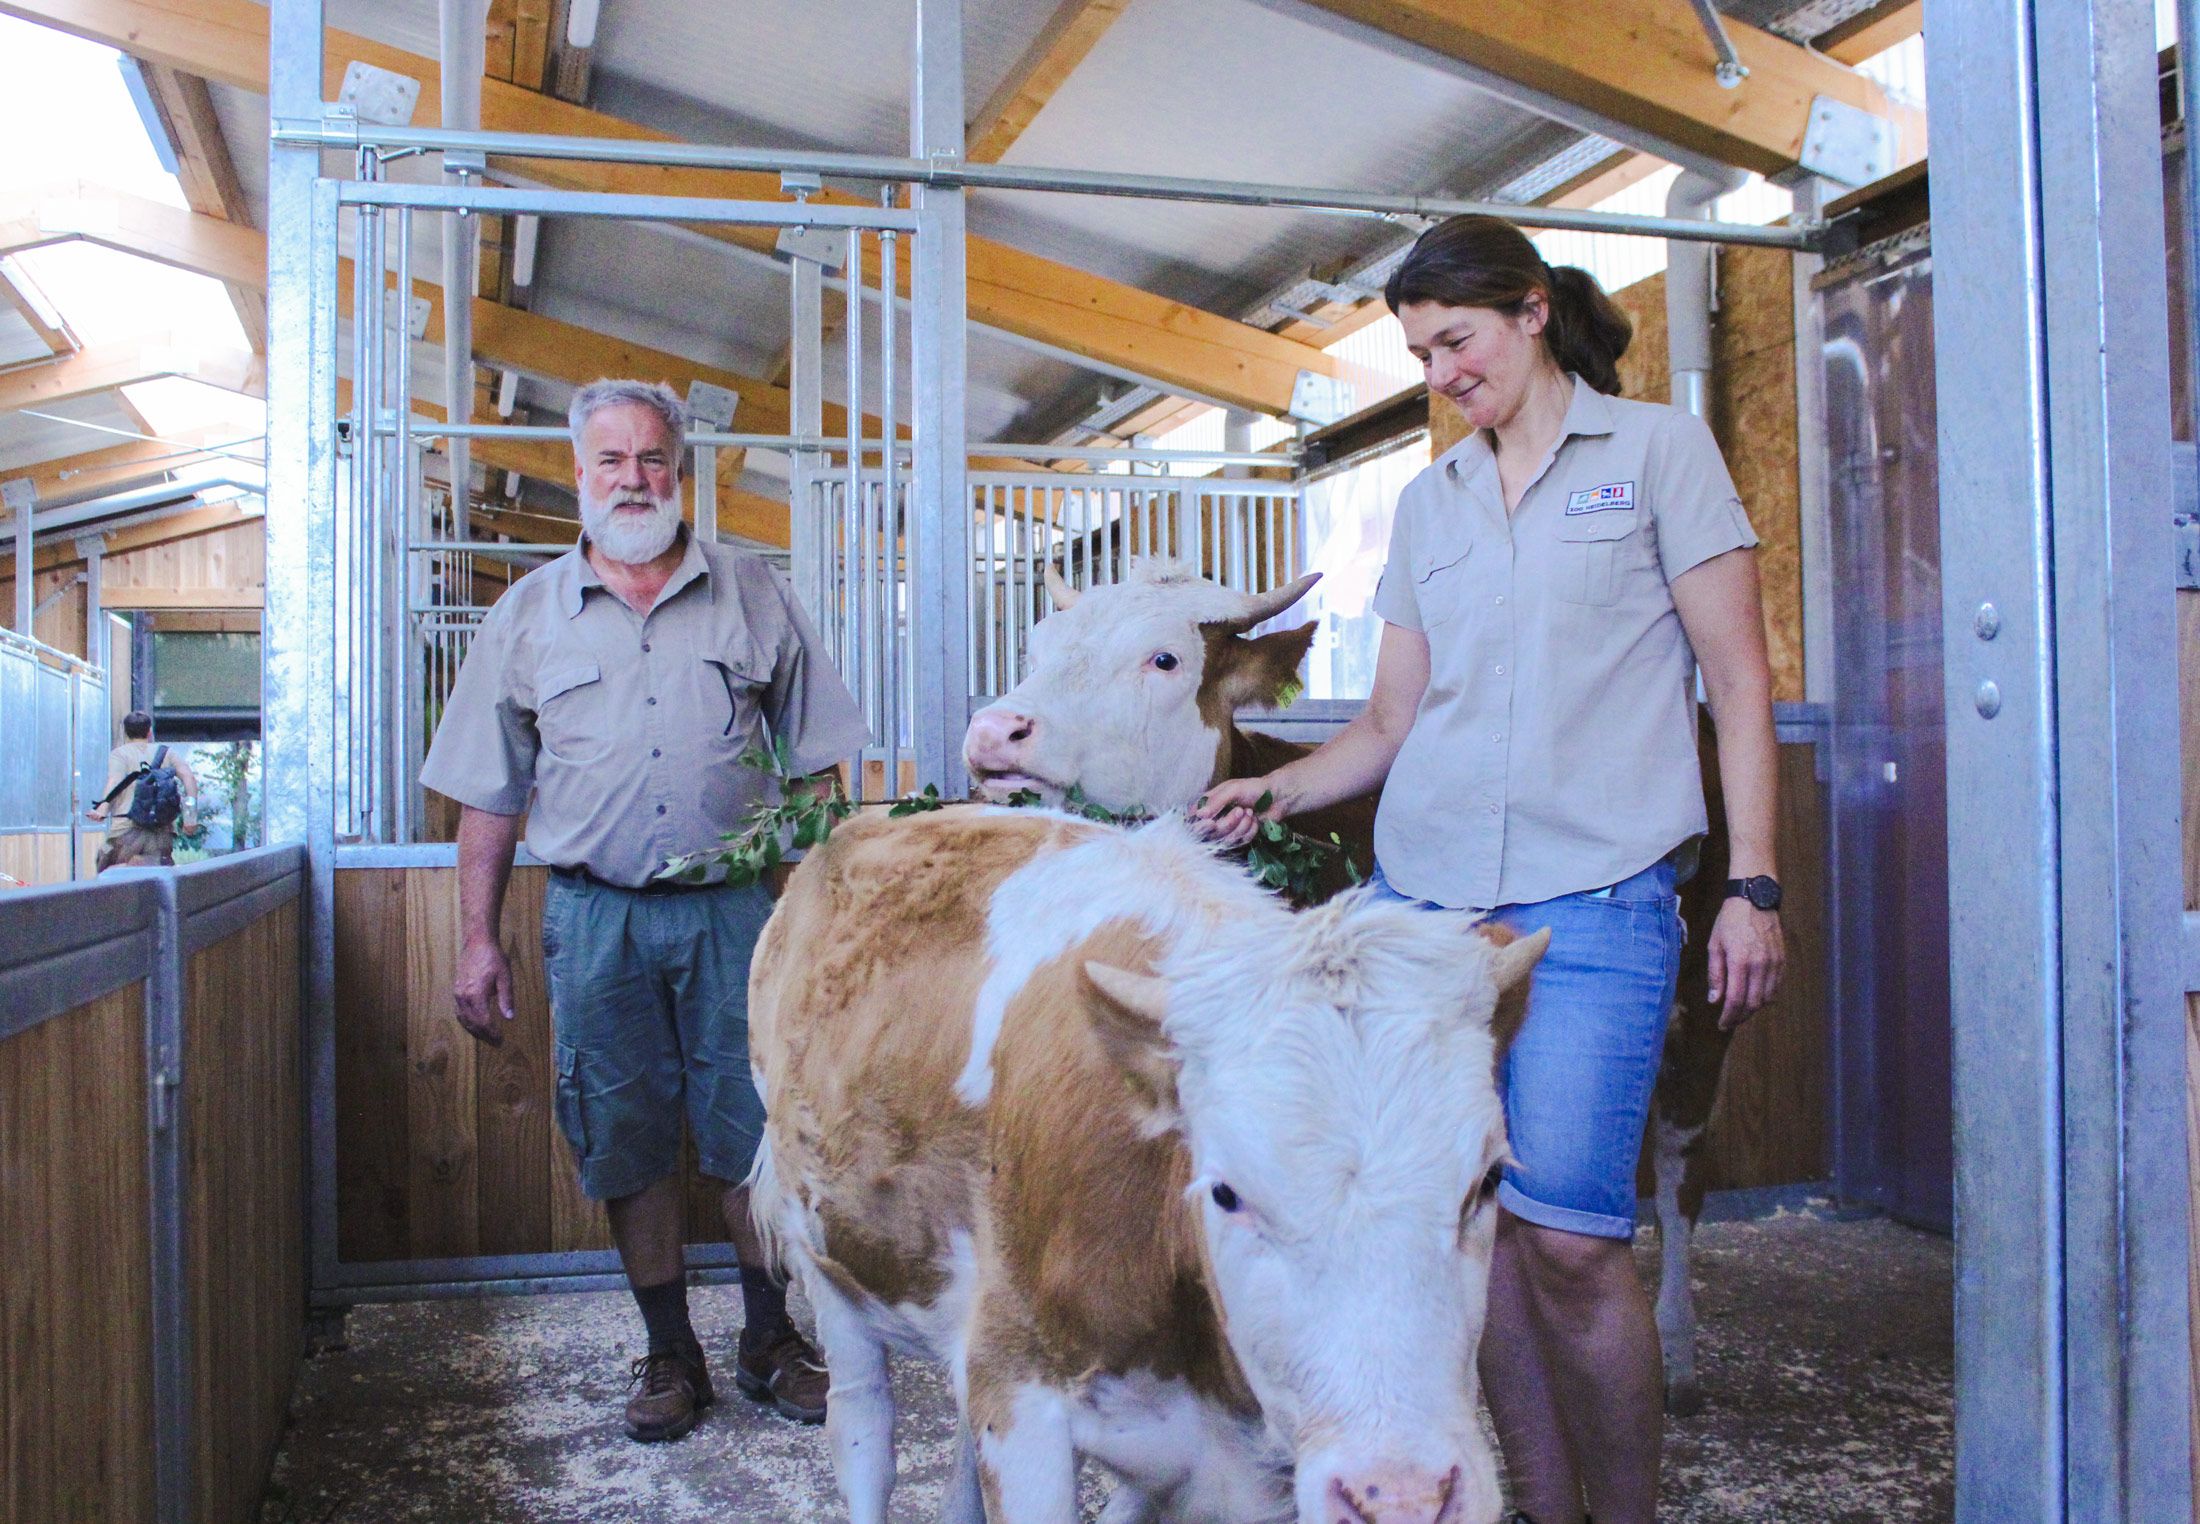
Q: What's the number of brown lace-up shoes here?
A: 2